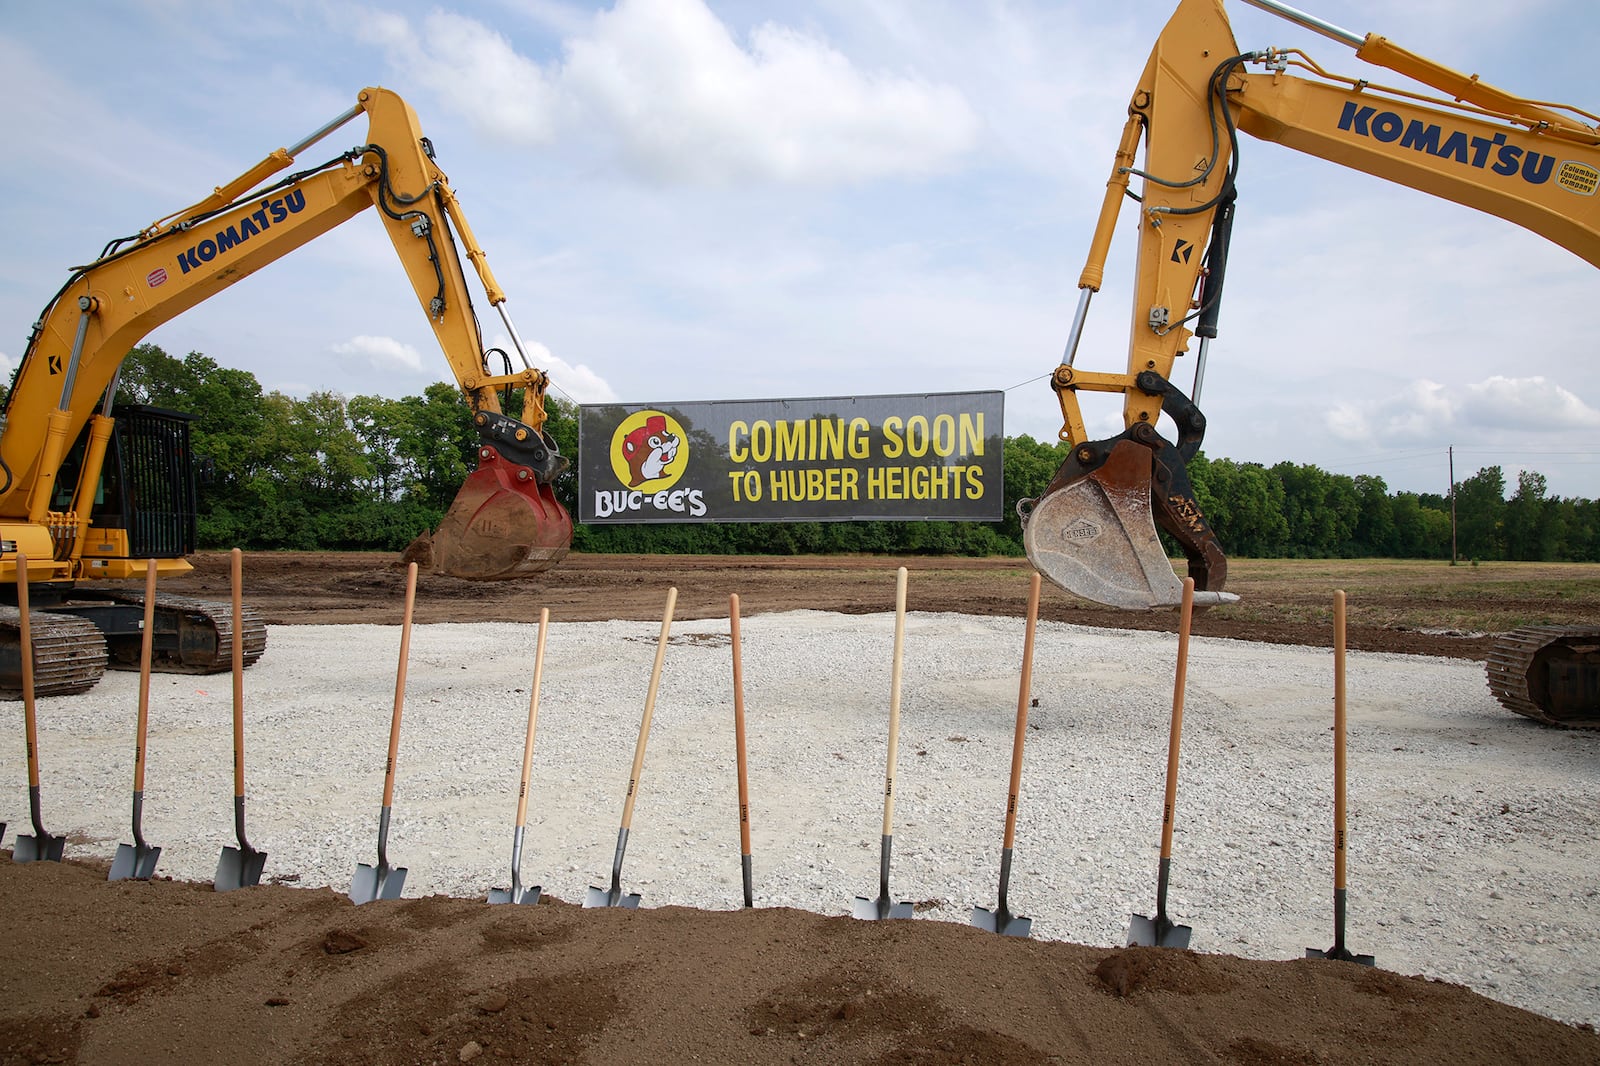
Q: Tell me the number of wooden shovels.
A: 11